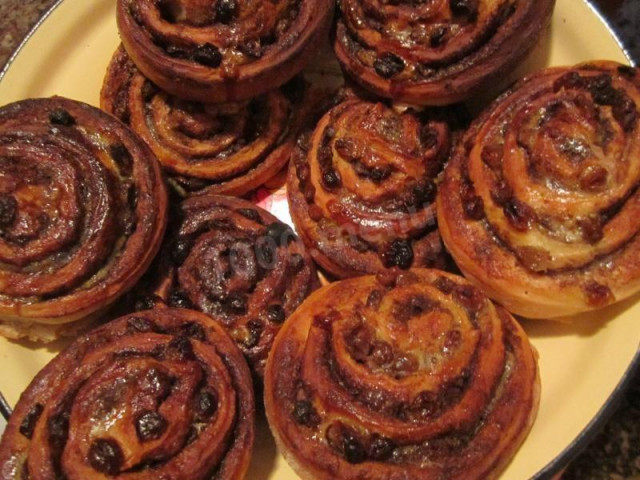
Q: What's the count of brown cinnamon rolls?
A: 9